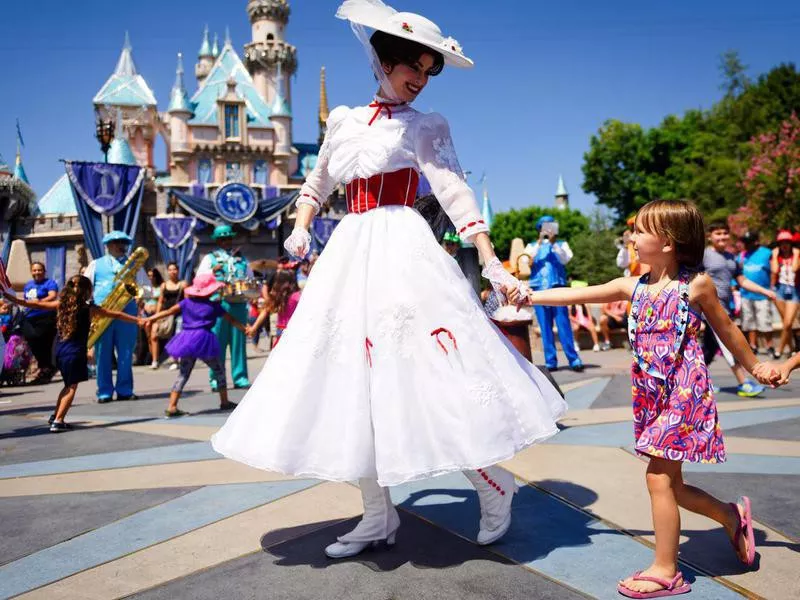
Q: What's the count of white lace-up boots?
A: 2